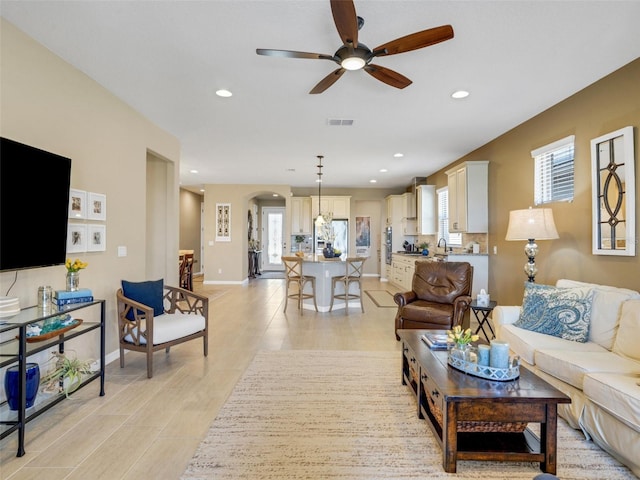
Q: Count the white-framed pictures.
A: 4